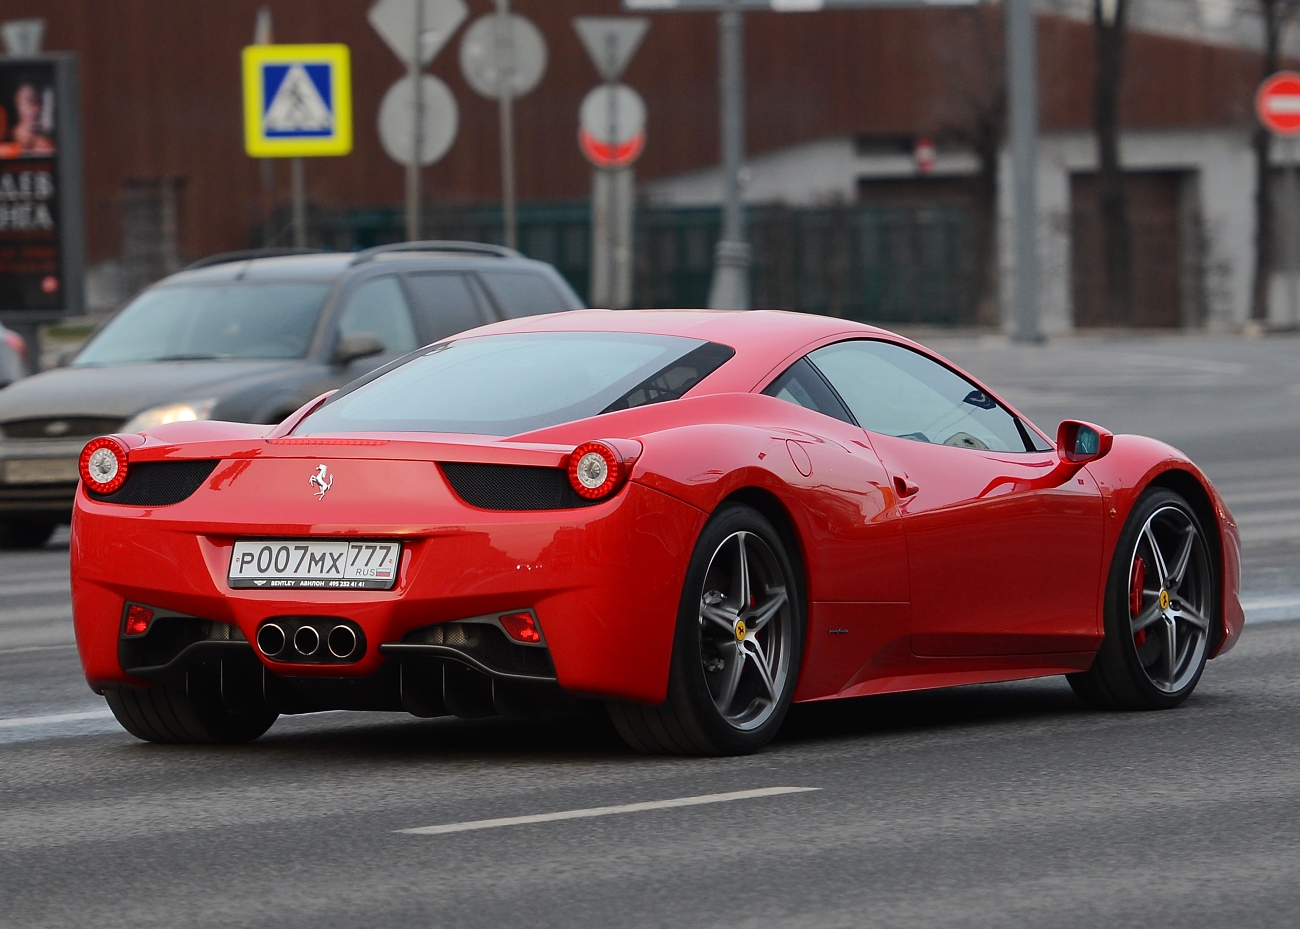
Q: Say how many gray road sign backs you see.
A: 5